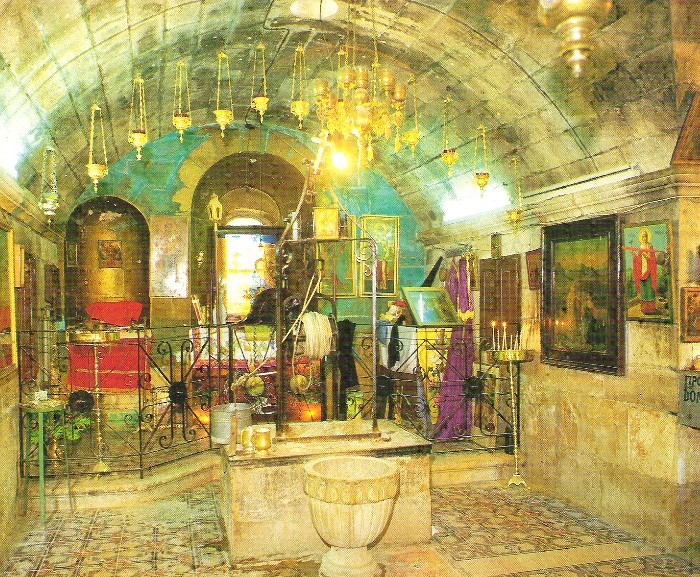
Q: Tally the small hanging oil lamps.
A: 11